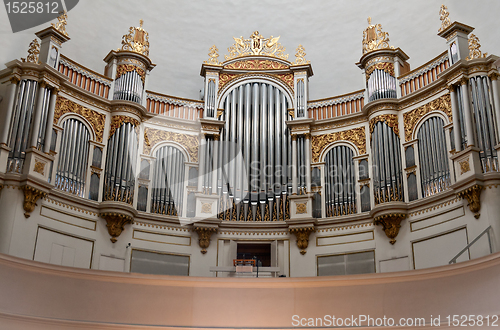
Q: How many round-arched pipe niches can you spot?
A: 5